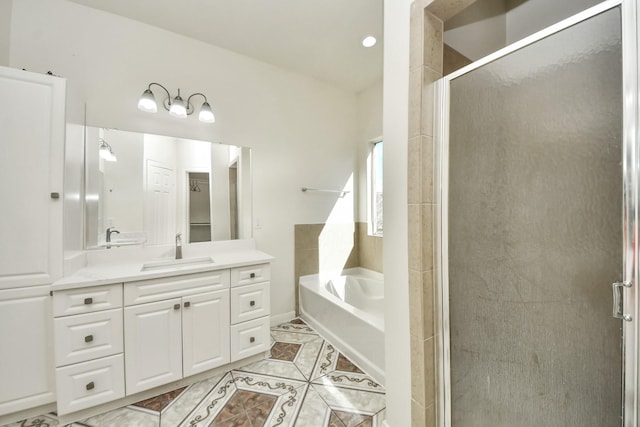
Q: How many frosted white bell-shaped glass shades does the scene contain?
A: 3